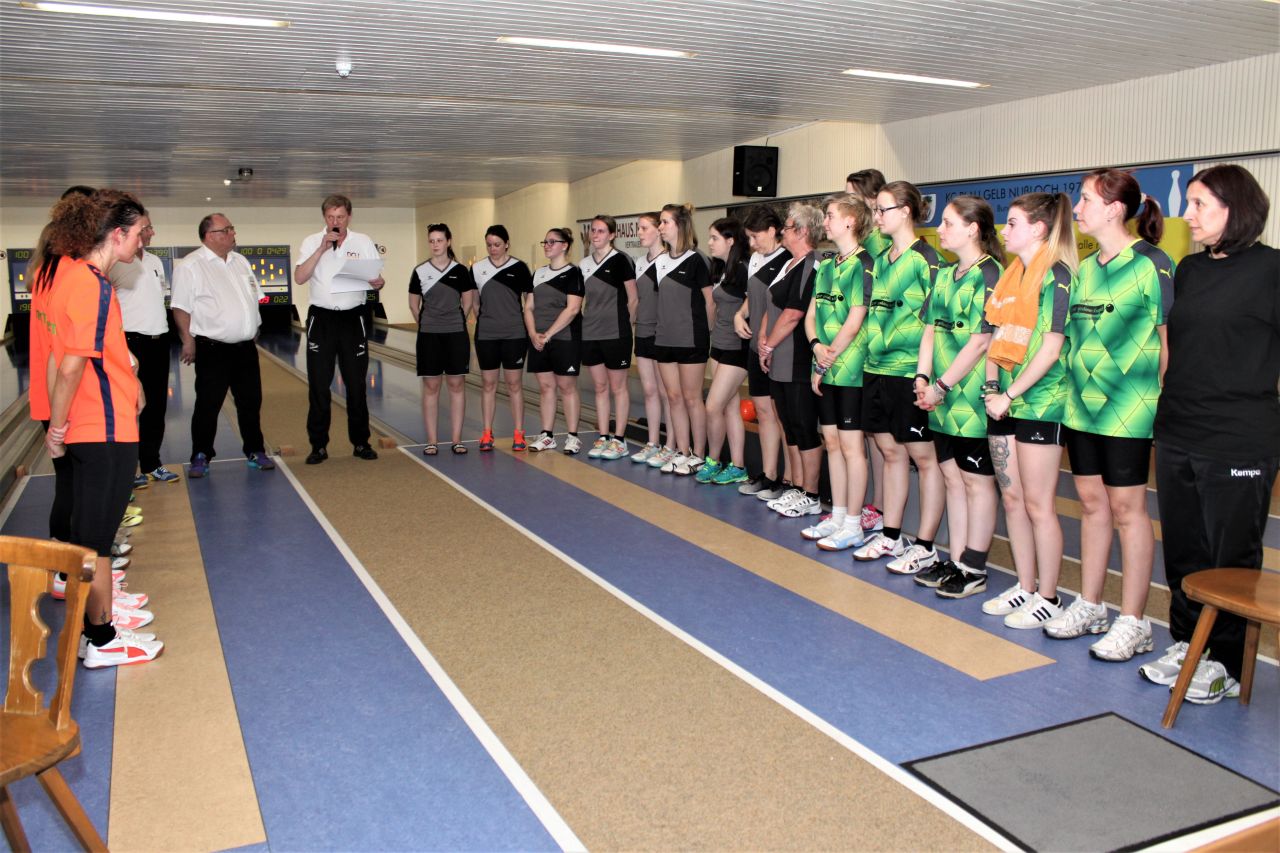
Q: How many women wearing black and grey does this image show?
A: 9